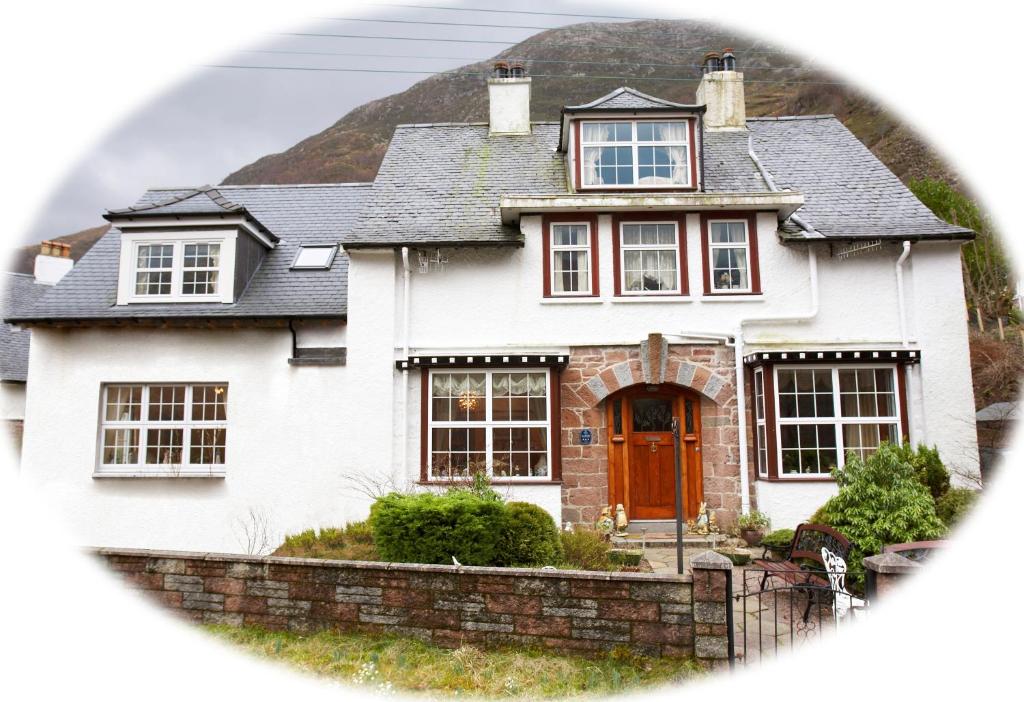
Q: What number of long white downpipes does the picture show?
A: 3